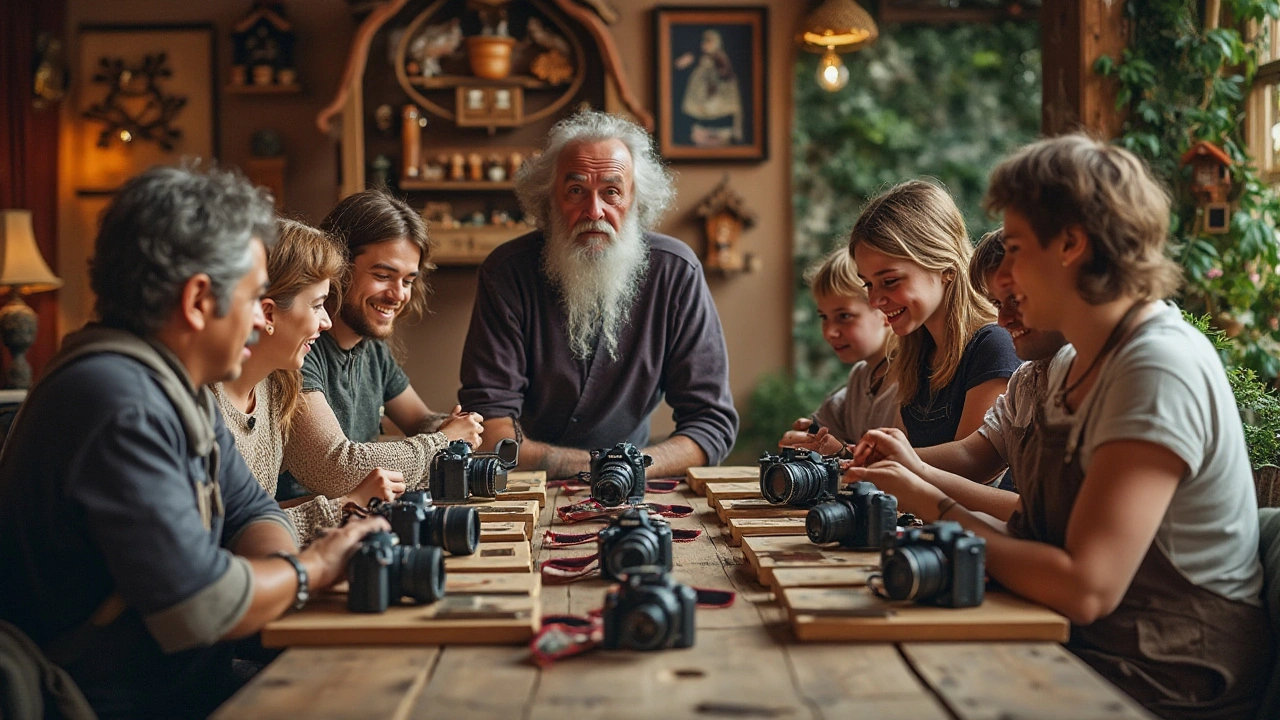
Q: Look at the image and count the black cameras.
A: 9